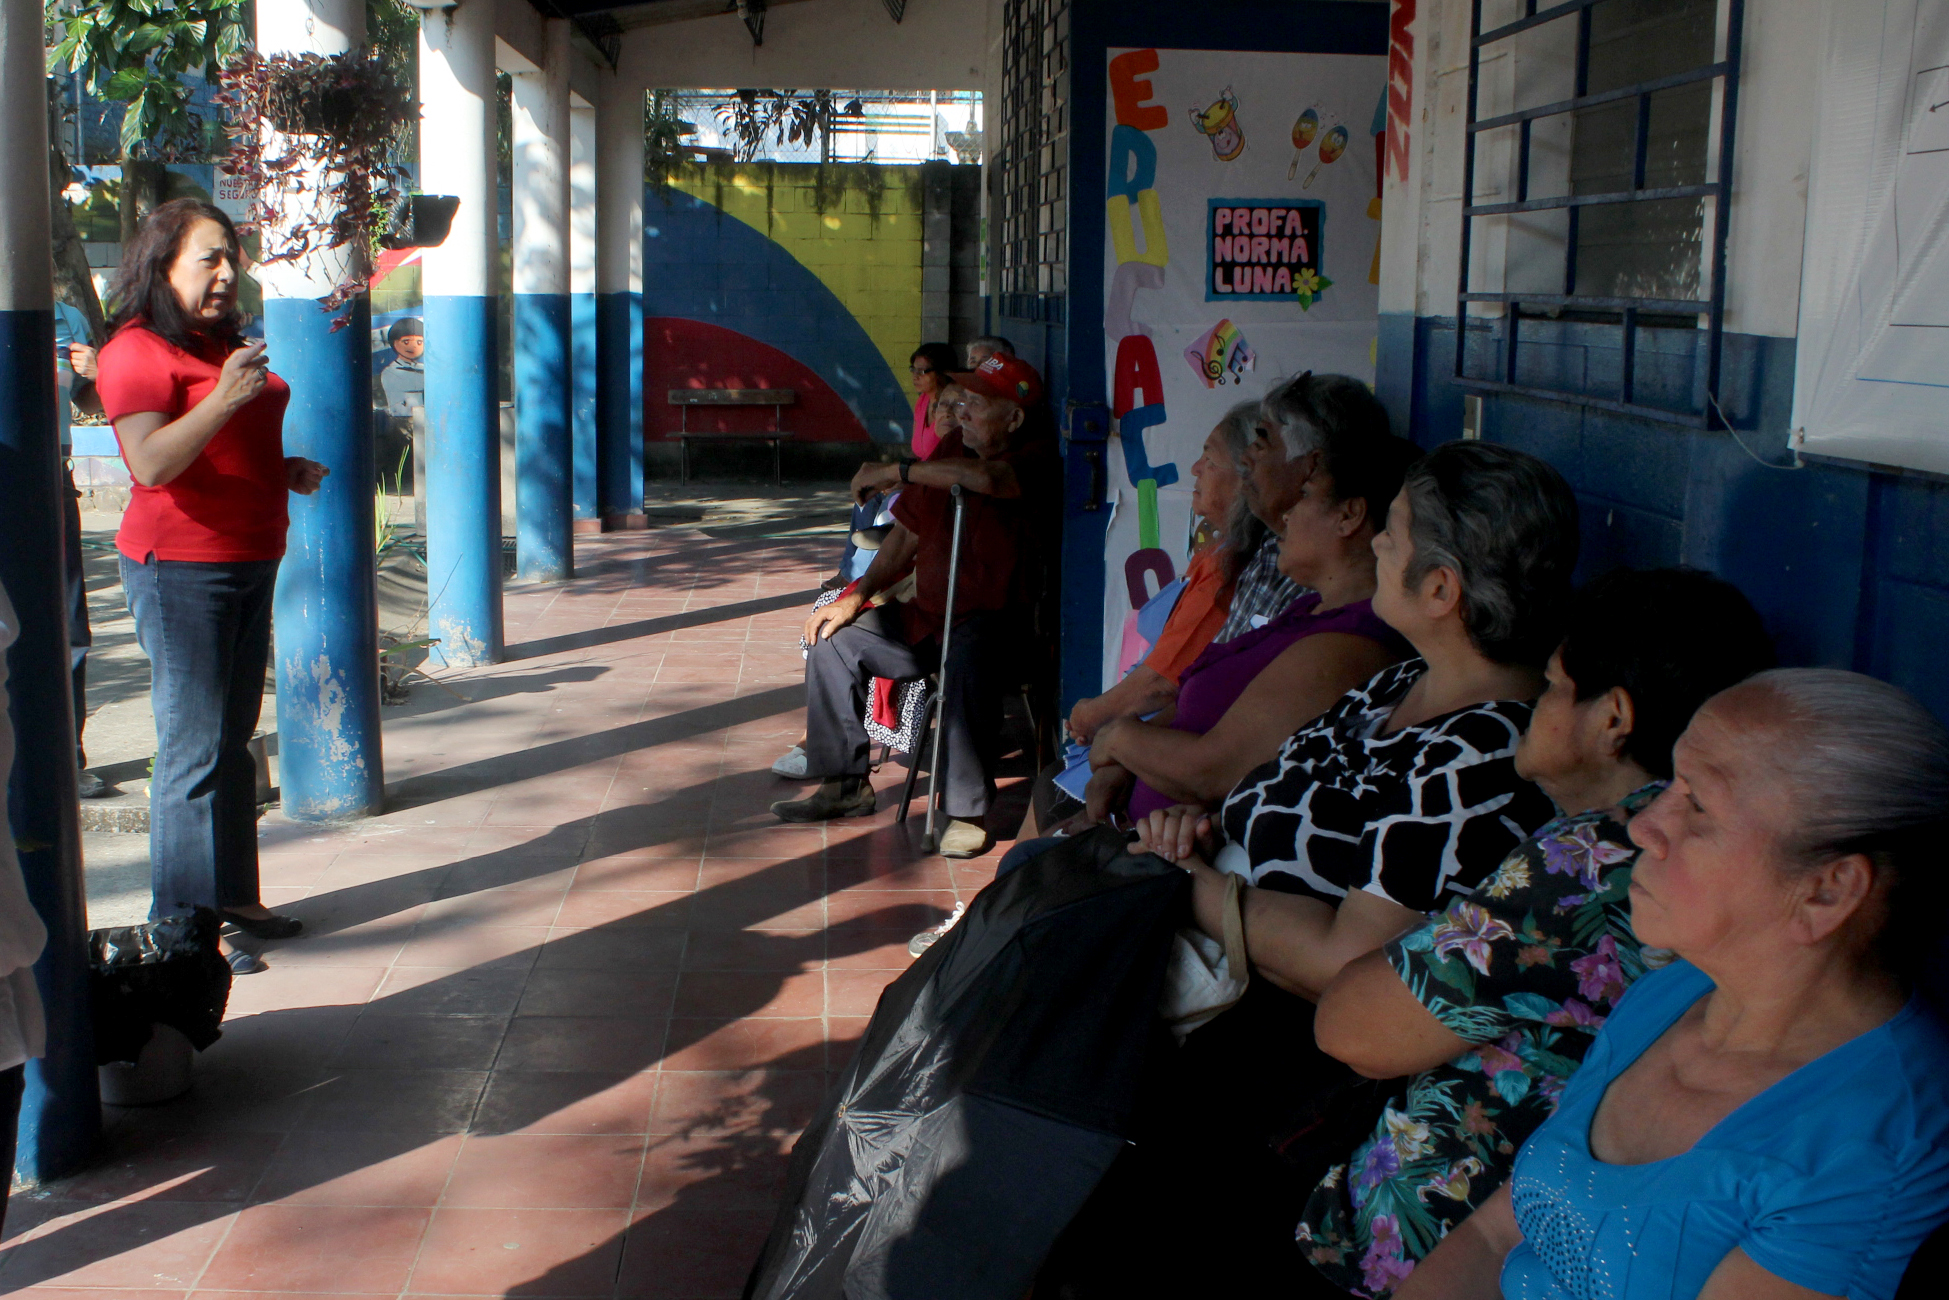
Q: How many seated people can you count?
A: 10